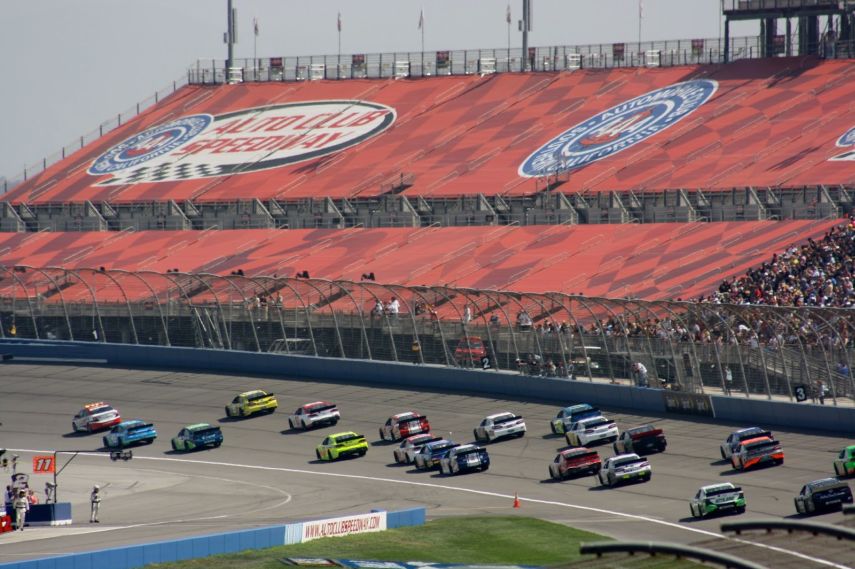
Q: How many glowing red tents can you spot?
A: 0